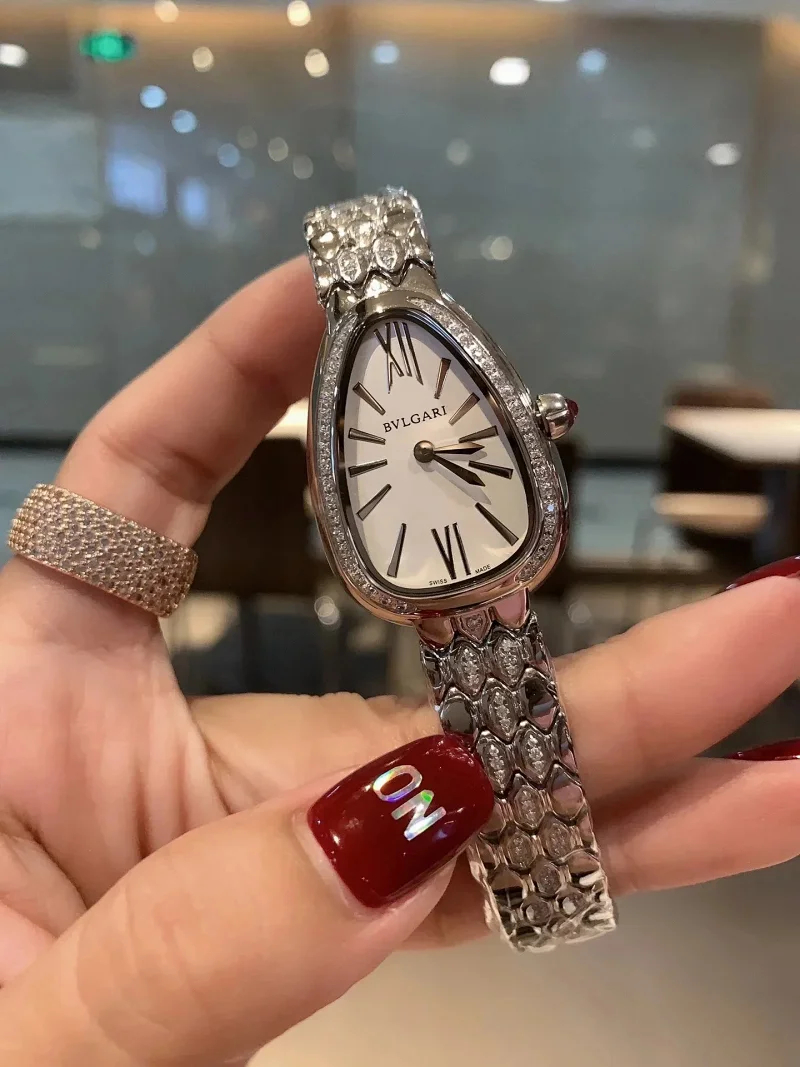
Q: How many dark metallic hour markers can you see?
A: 12